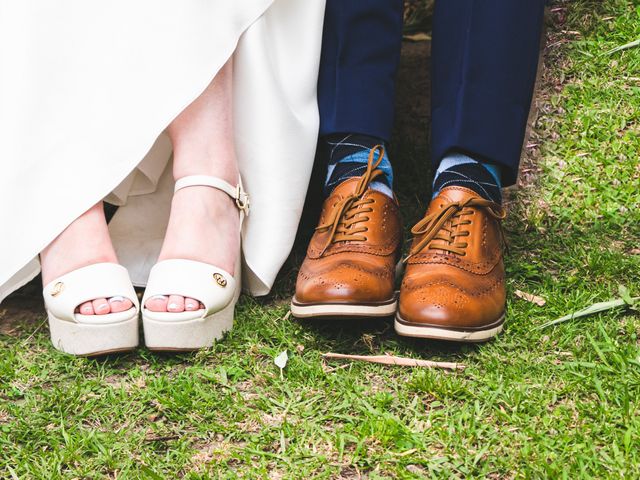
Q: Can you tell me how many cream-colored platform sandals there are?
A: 2